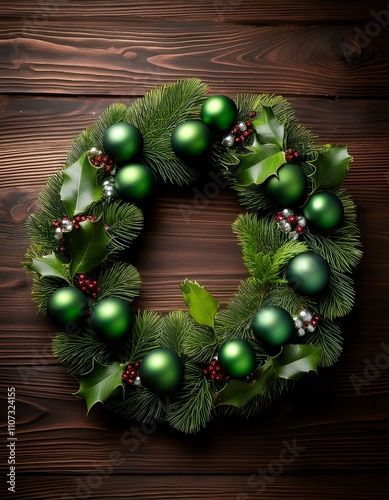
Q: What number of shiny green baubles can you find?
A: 12